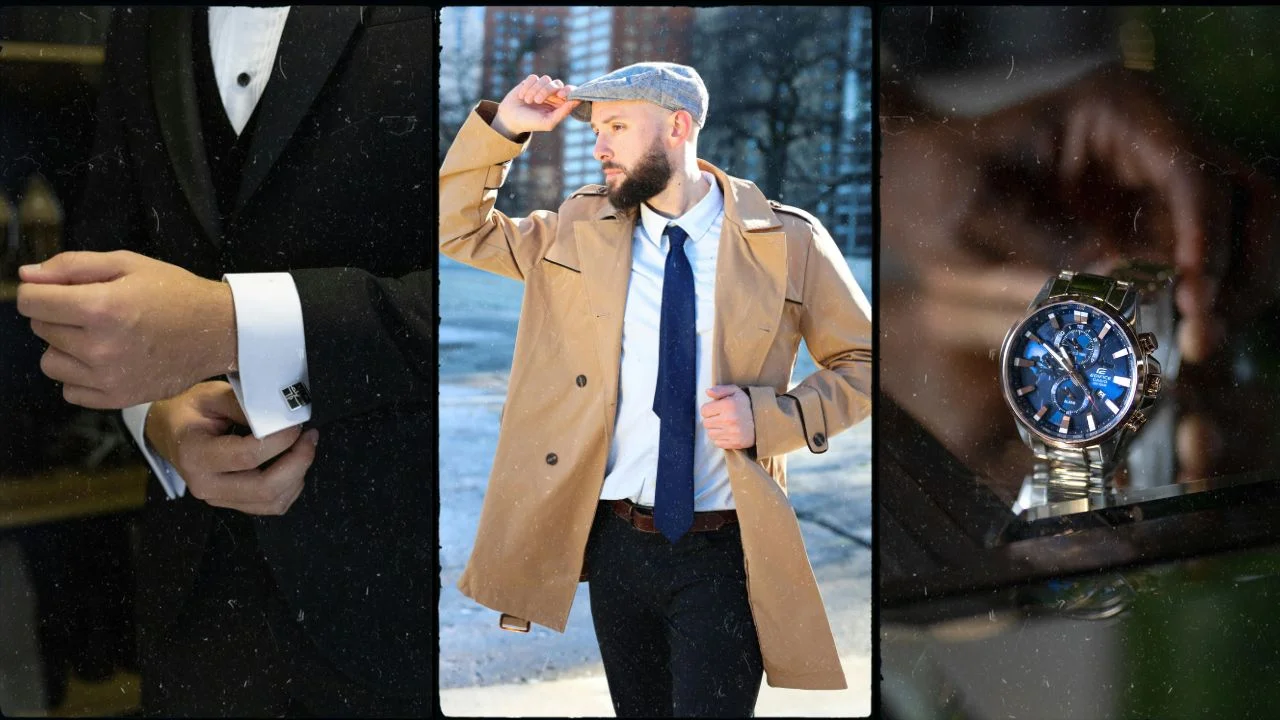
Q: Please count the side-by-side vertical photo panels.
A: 3